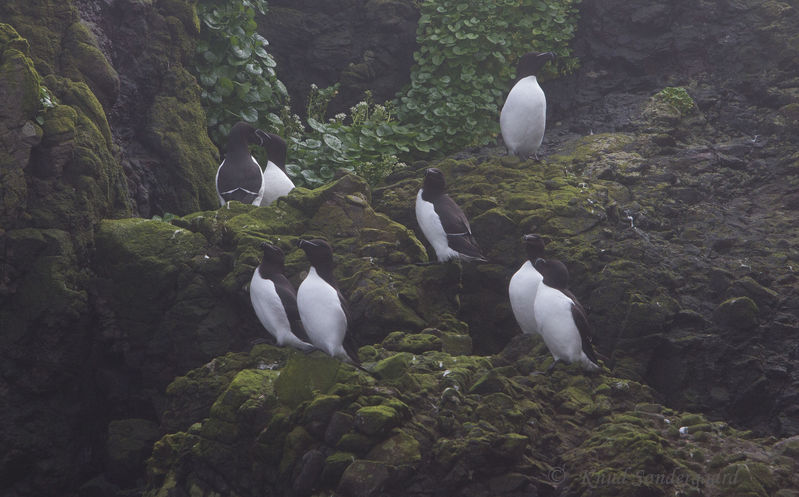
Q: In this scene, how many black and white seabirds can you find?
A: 8